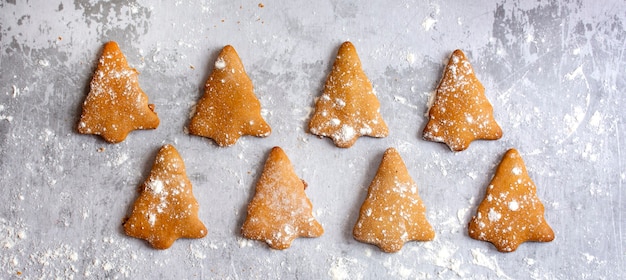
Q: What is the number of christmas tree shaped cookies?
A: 8